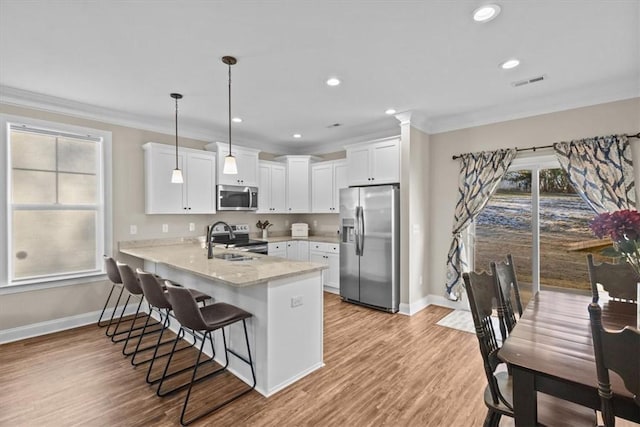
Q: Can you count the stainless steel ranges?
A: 1